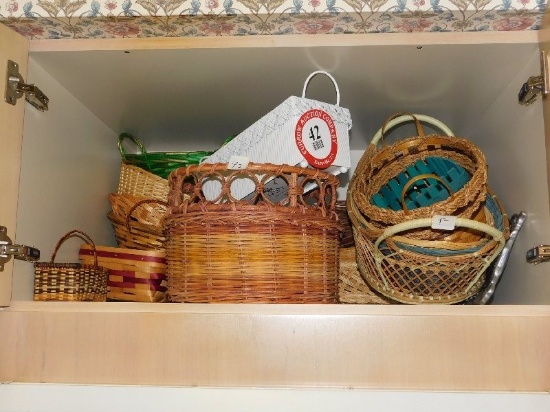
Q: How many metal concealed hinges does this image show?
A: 4